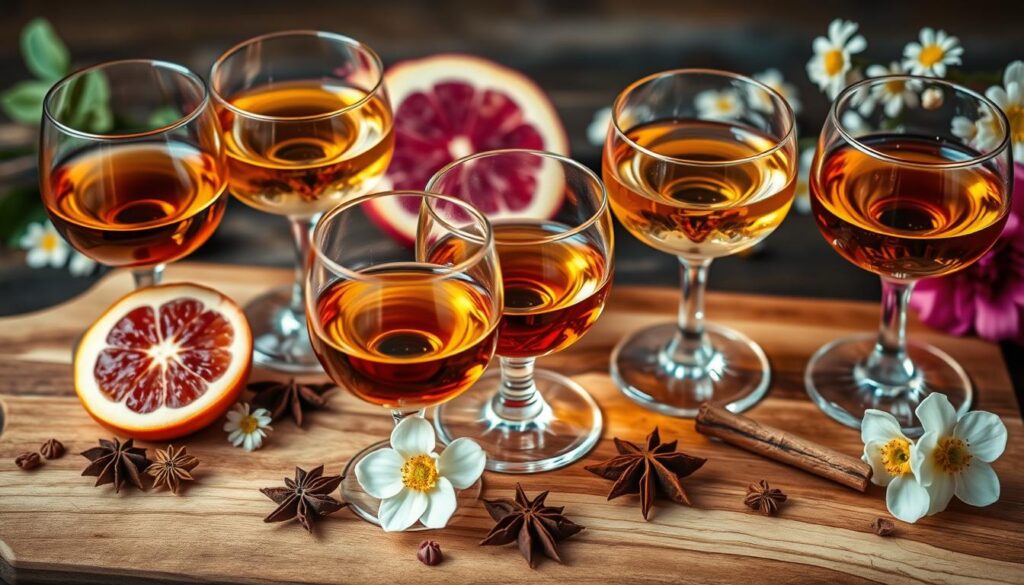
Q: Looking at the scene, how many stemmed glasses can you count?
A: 6